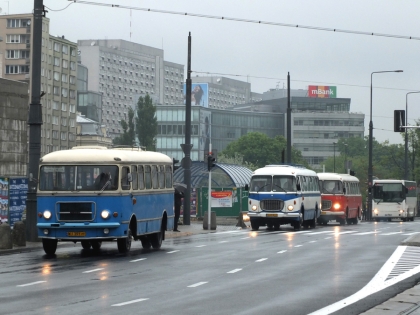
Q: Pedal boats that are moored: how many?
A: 0